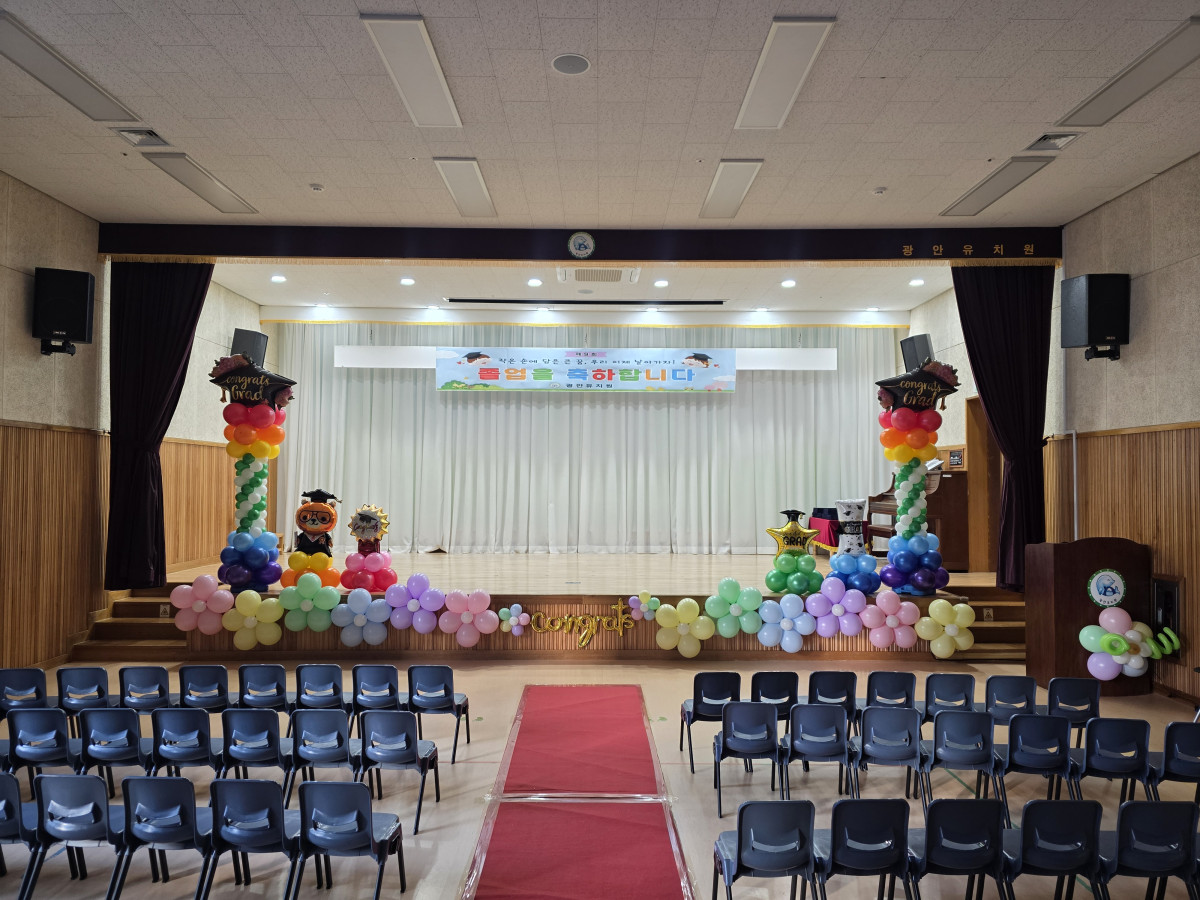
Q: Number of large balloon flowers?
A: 12